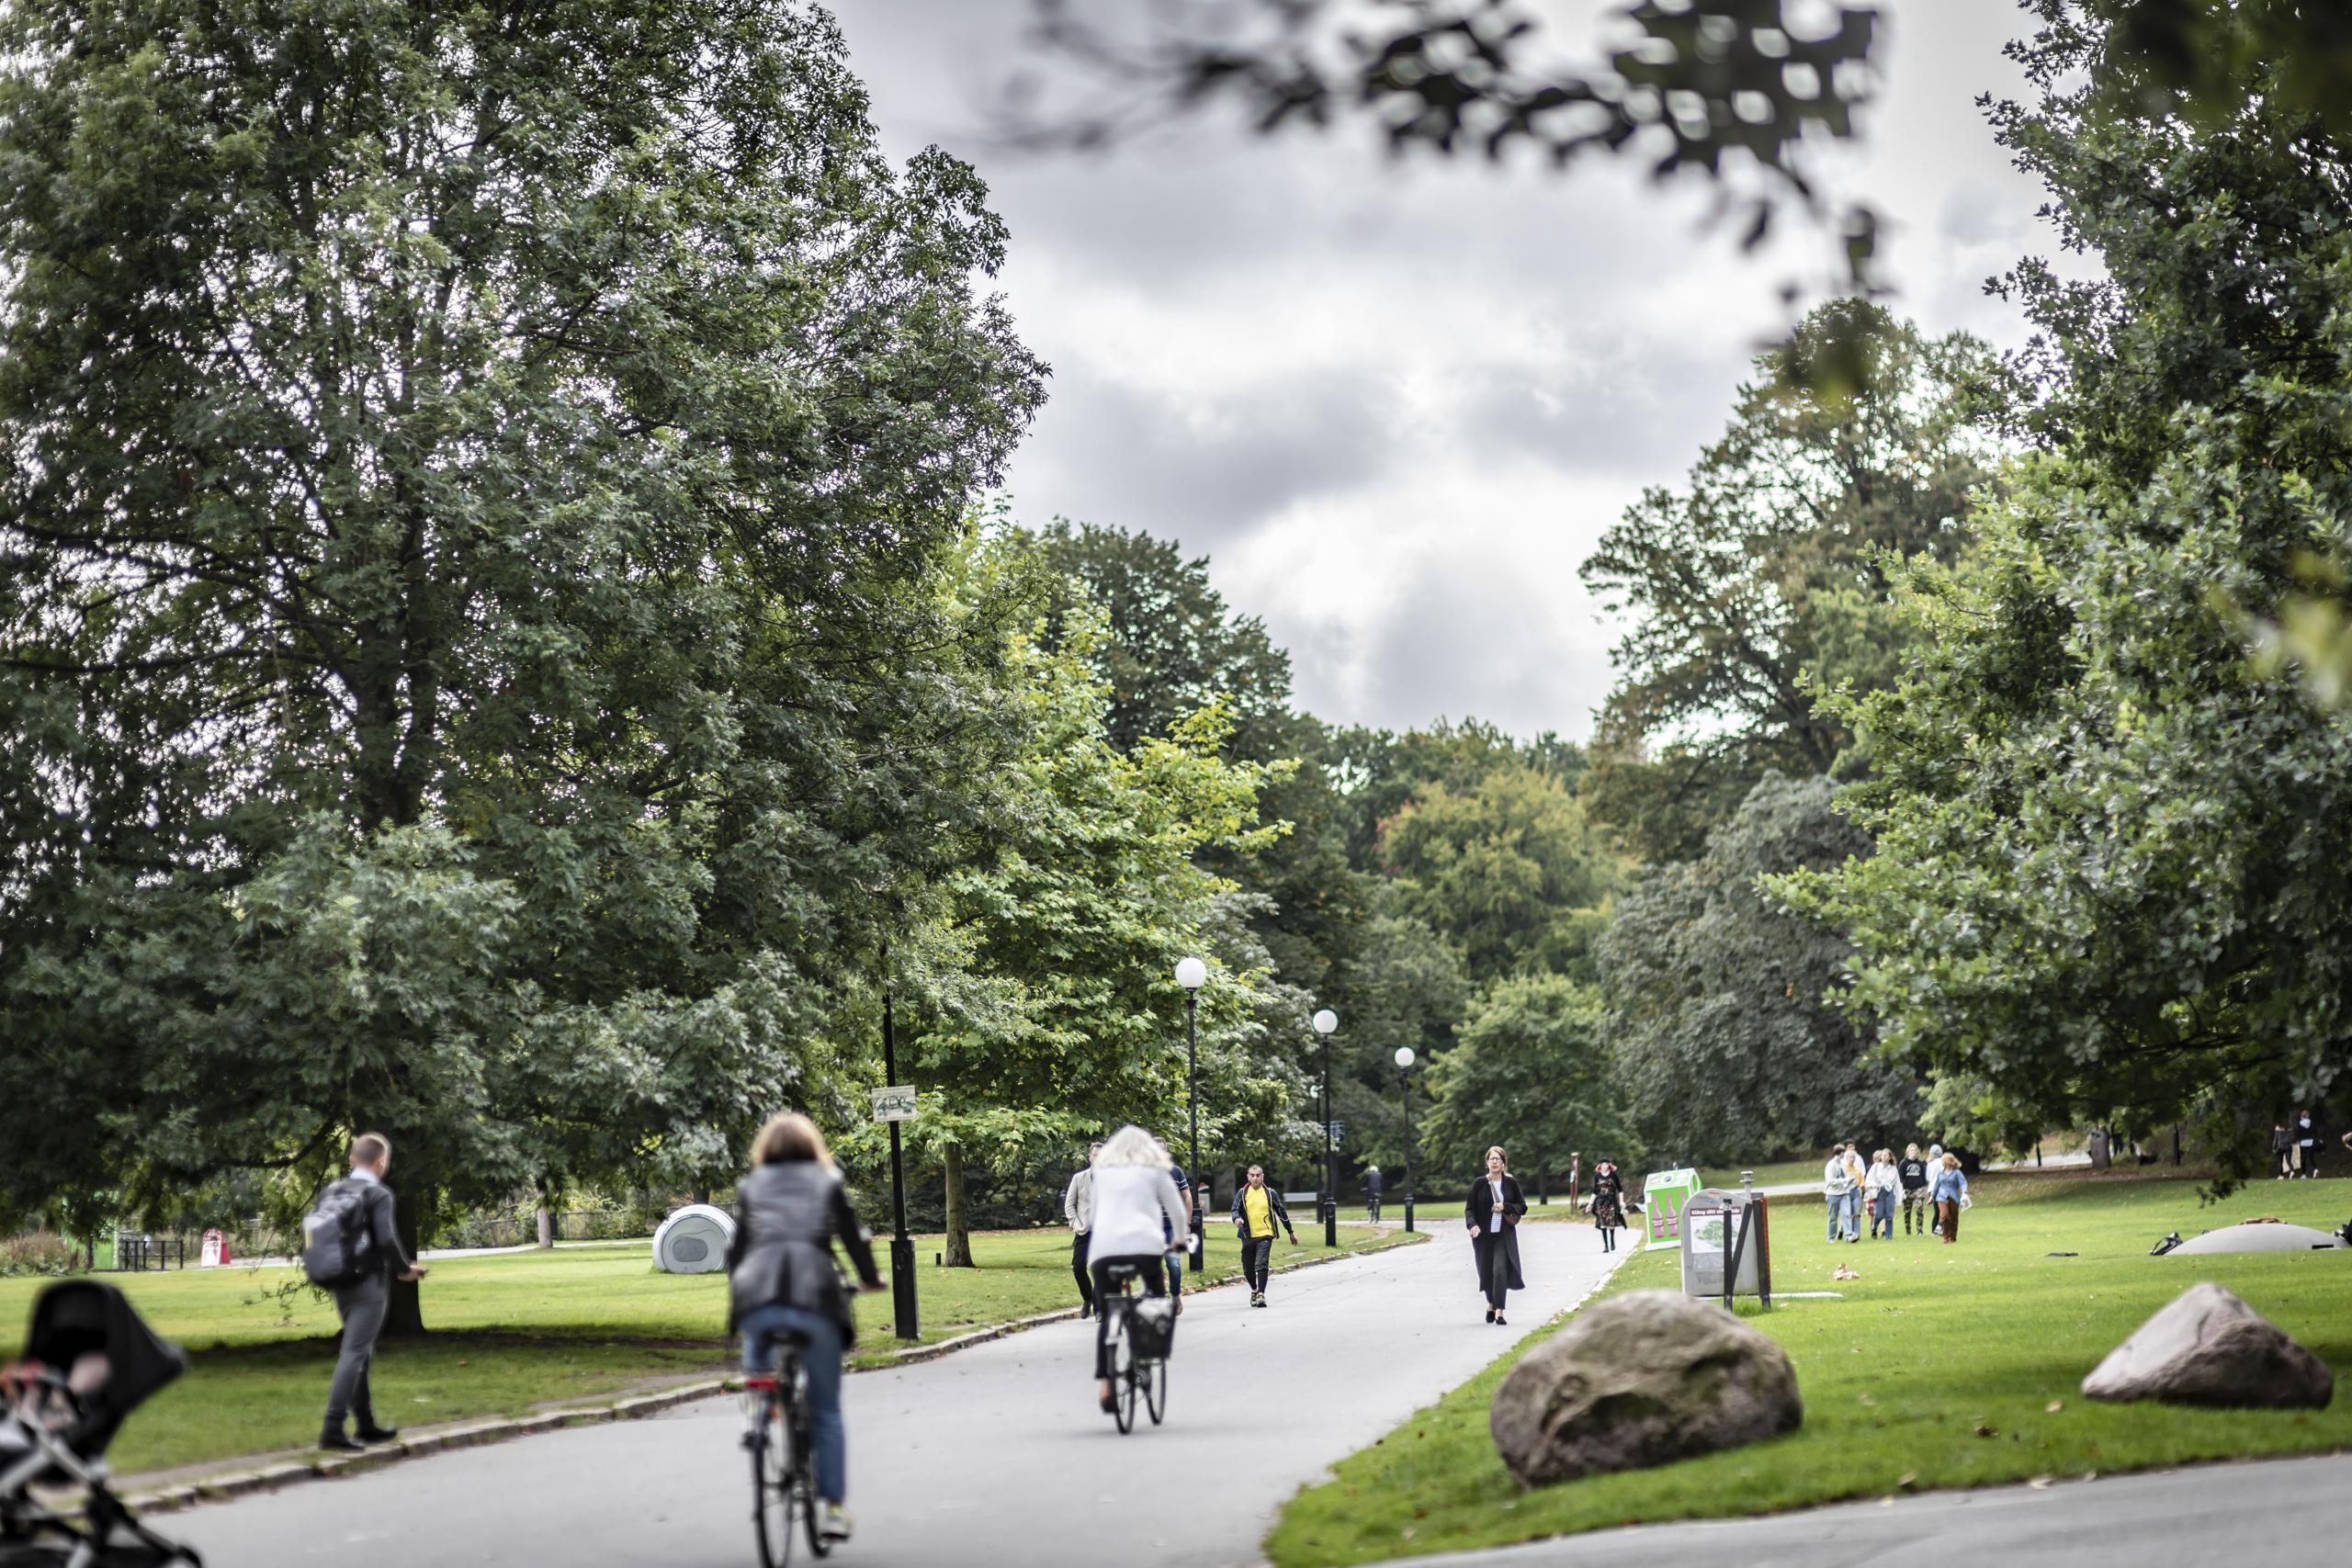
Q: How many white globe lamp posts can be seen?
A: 3